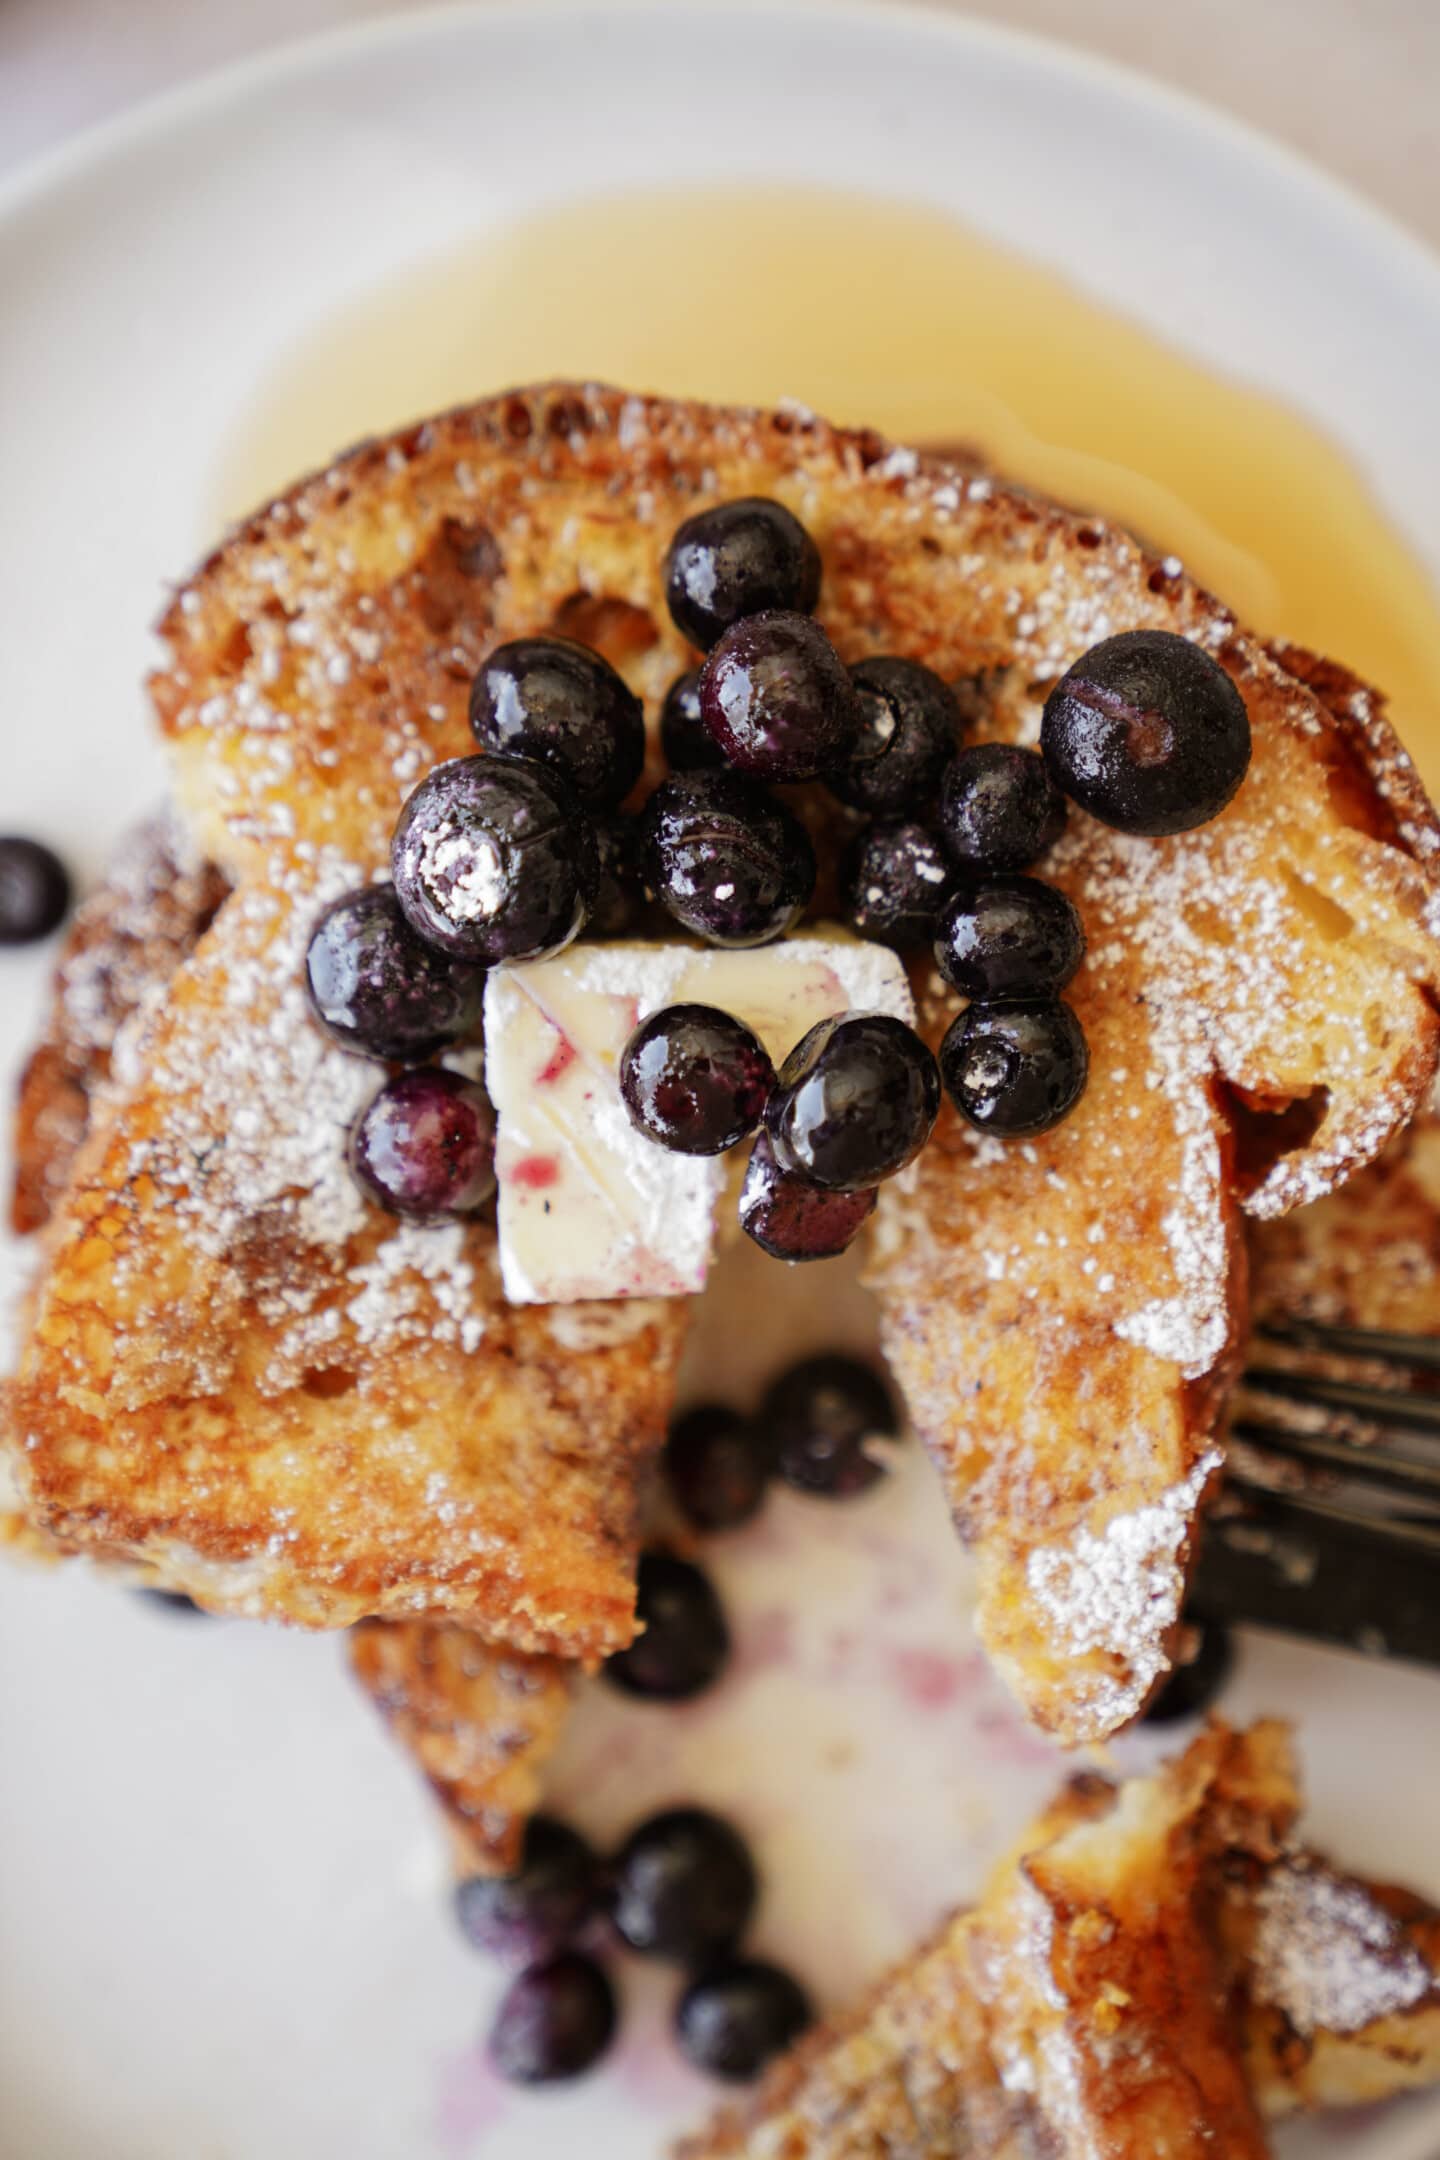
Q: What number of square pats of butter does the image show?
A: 1